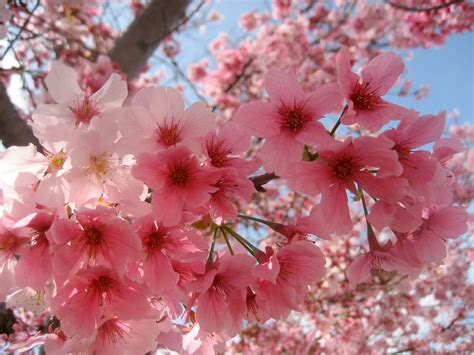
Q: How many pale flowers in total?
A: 4